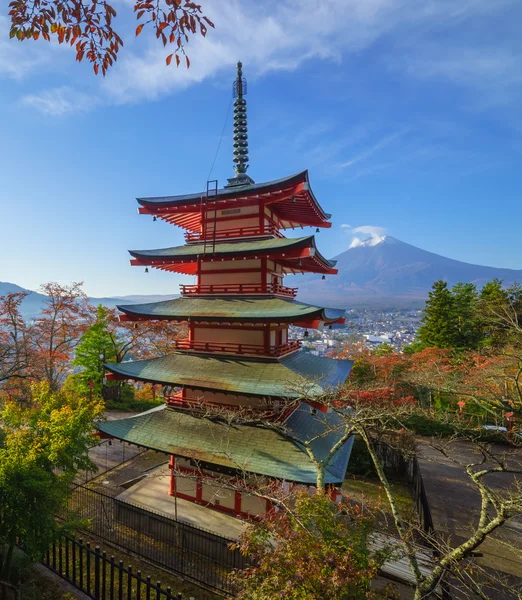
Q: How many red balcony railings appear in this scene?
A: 4